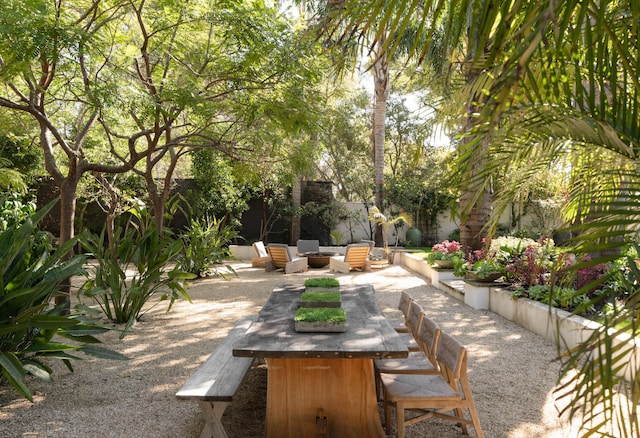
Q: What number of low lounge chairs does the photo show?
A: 5